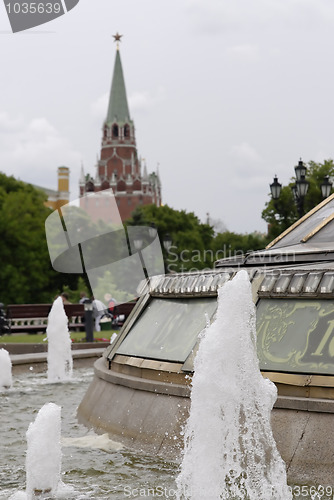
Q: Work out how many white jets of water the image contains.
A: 4